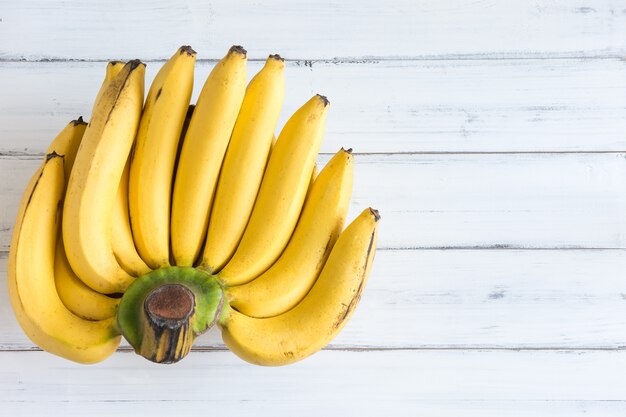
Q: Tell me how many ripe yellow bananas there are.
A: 10